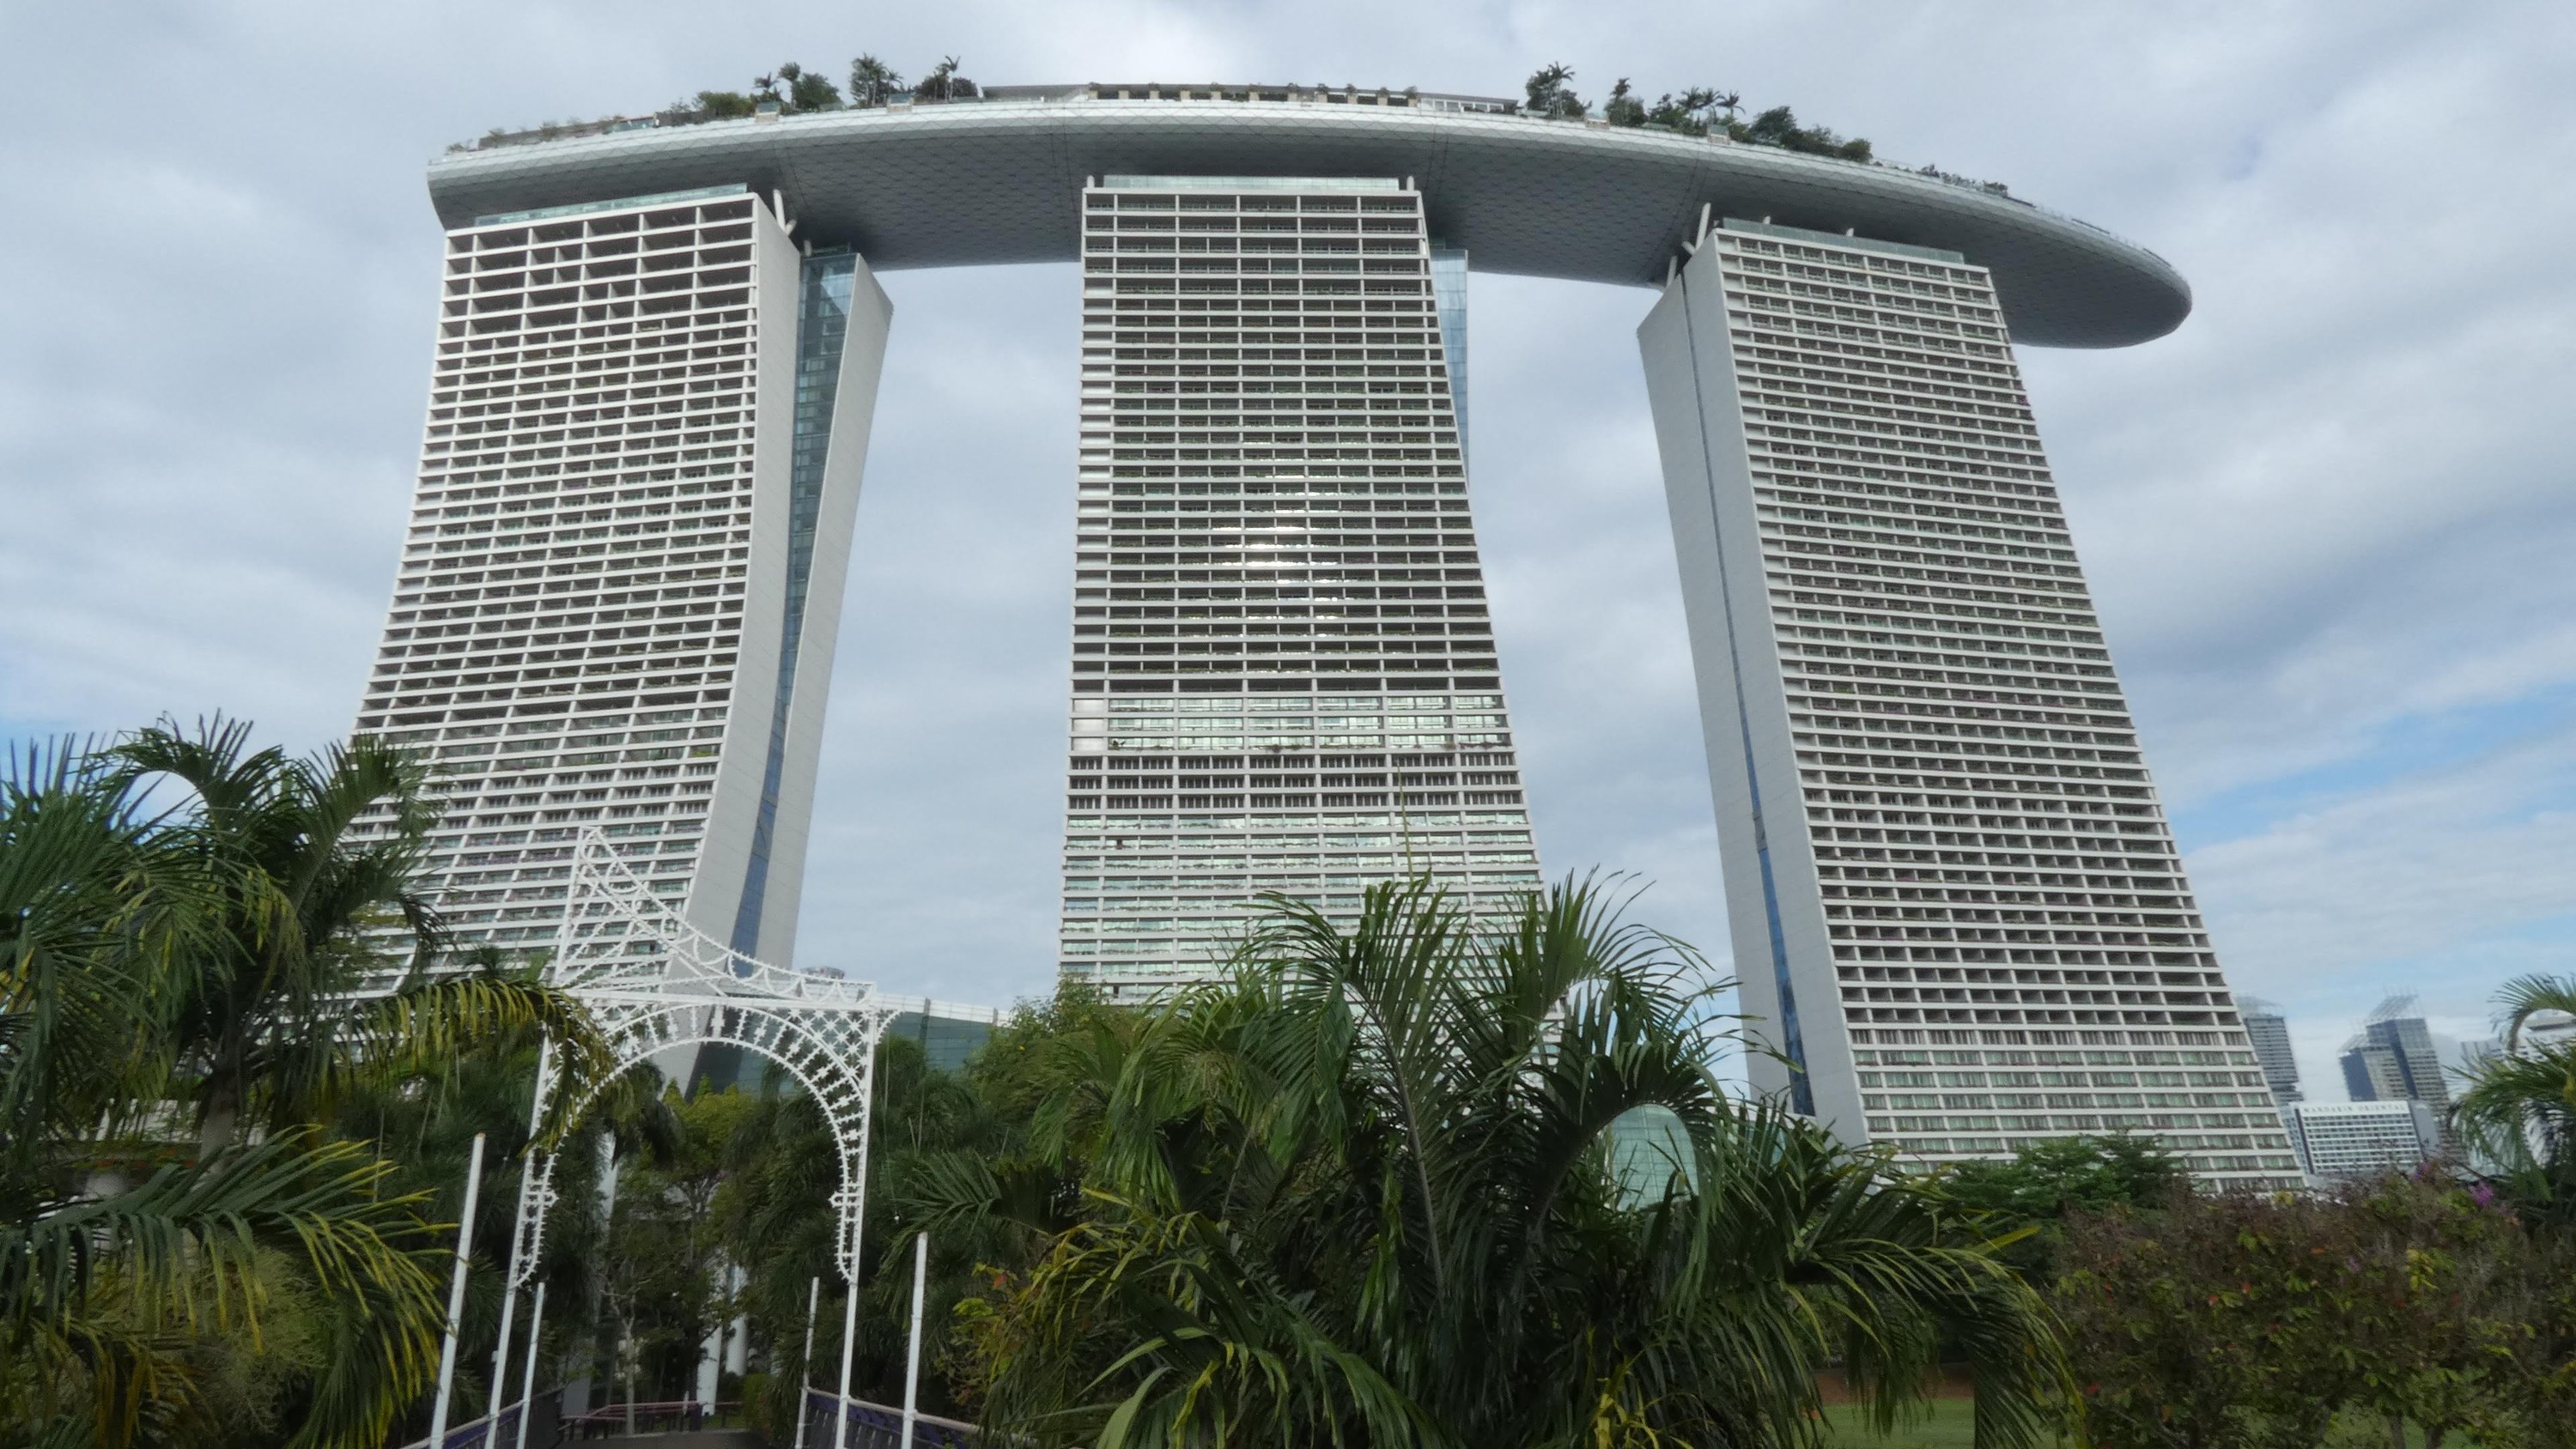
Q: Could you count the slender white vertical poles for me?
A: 6